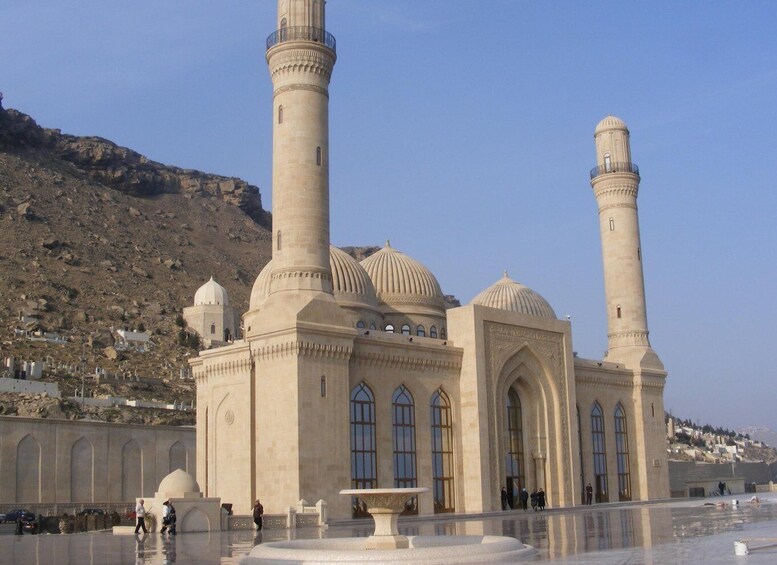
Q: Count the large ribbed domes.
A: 3